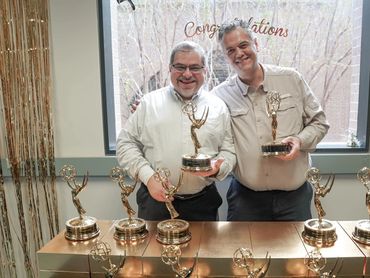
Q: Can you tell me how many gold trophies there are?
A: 11